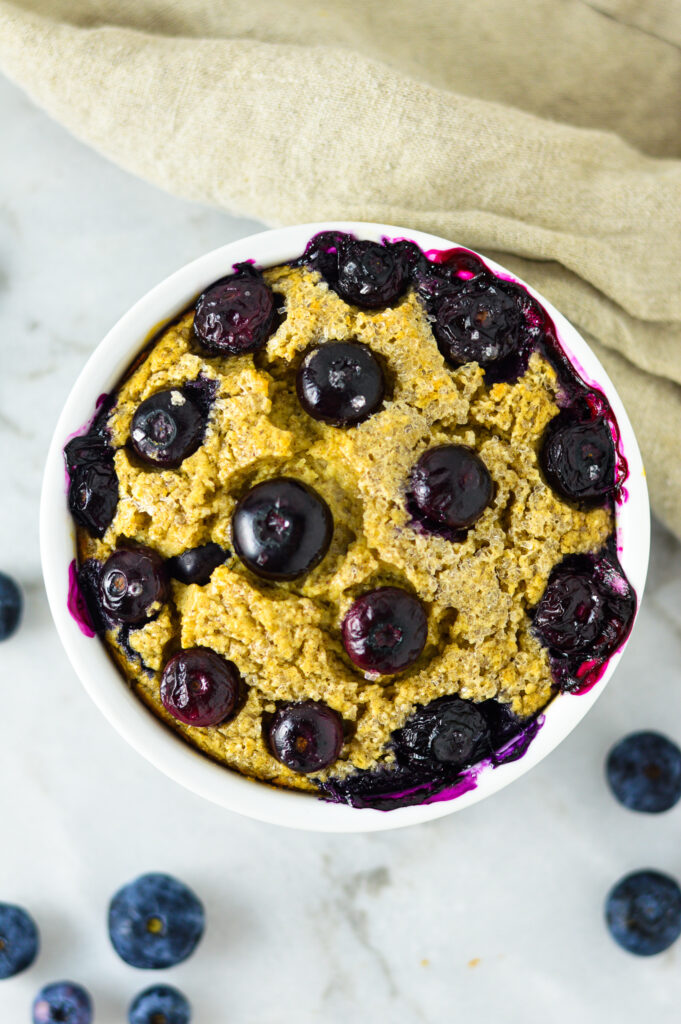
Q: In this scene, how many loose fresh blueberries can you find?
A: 7